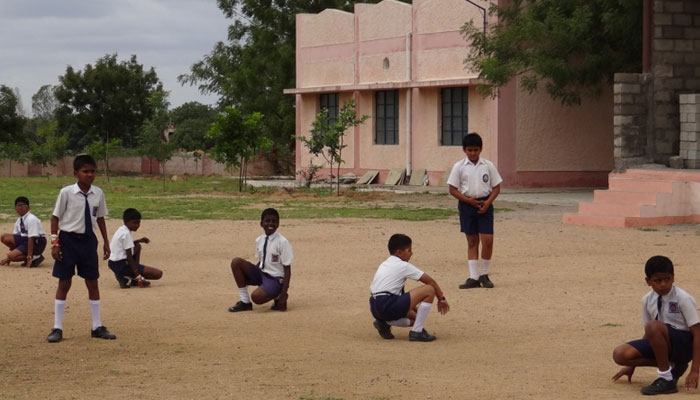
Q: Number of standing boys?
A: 2